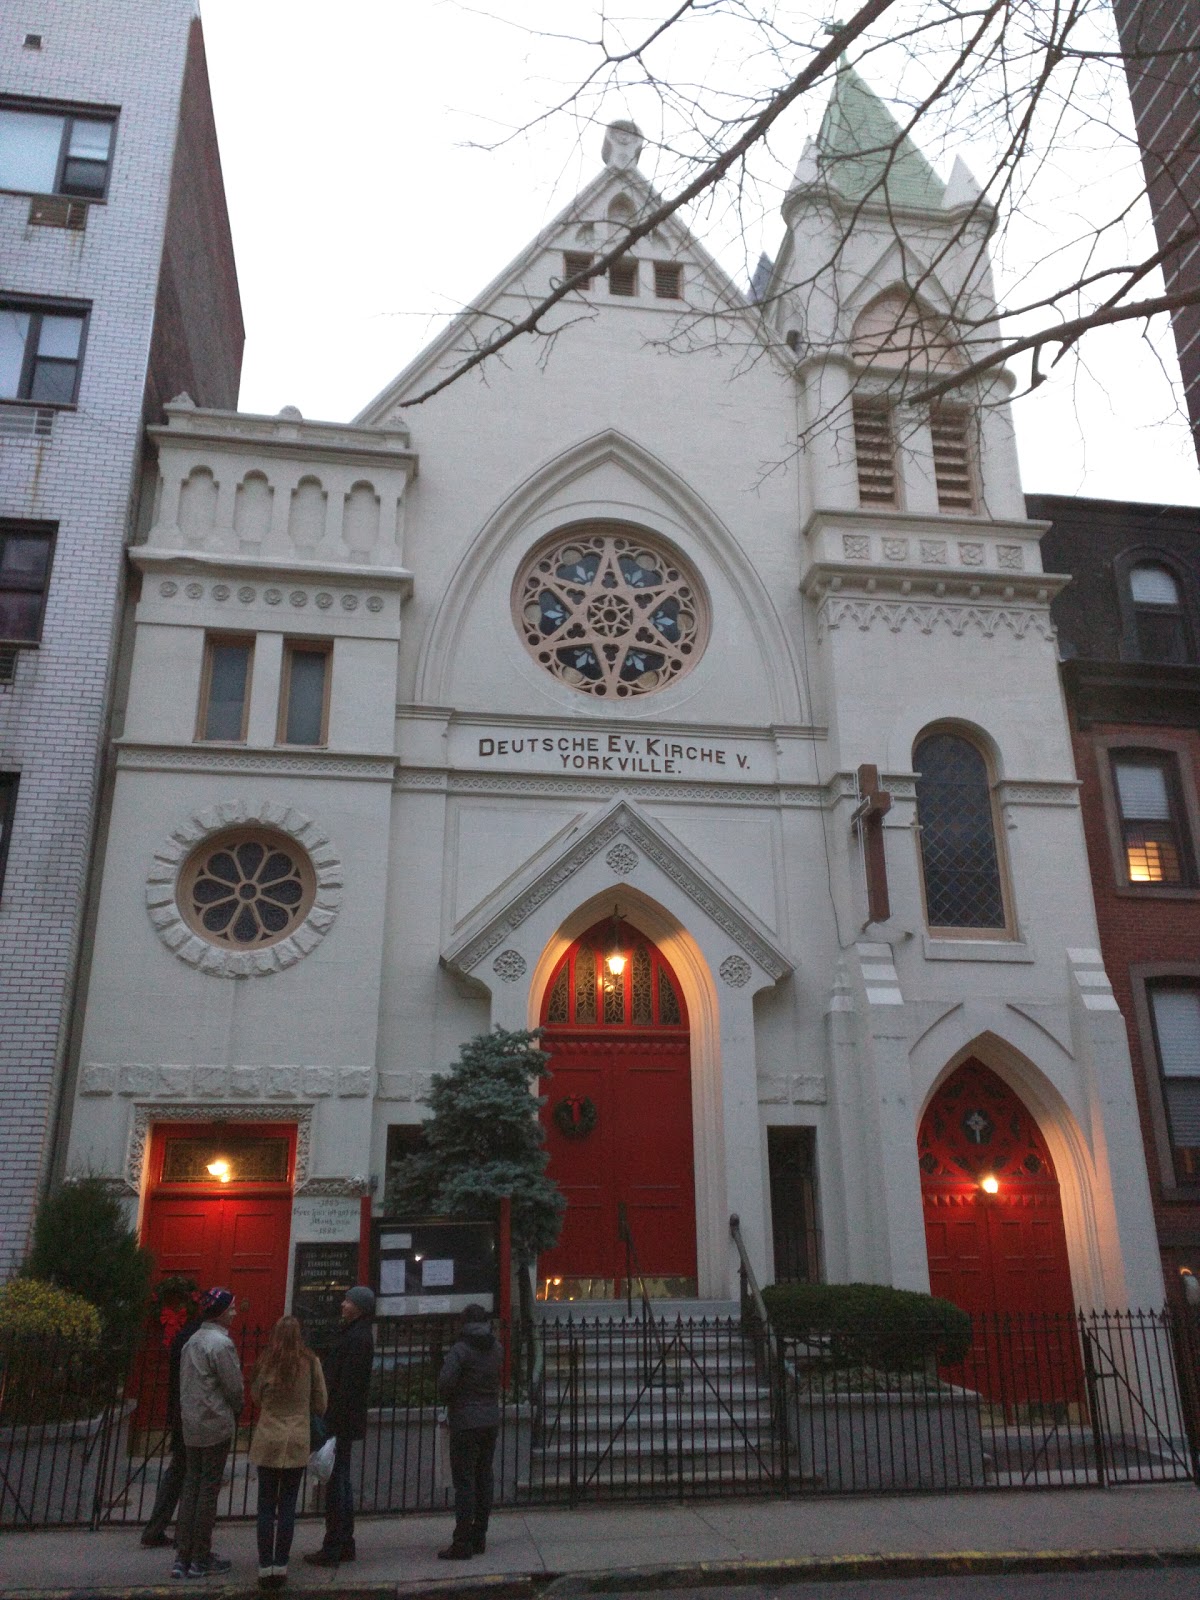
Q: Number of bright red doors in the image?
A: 3